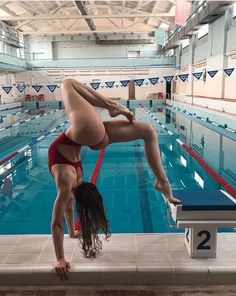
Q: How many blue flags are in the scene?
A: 14